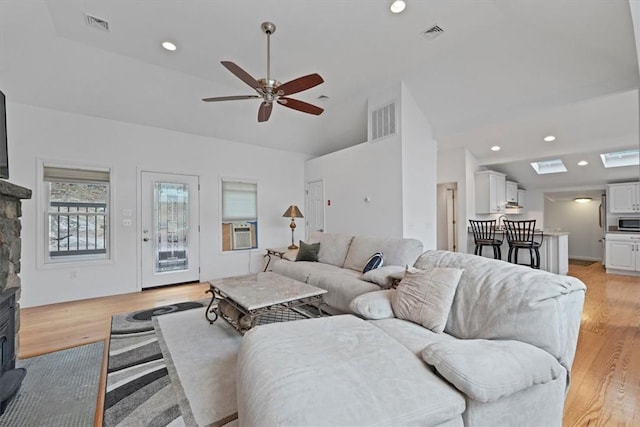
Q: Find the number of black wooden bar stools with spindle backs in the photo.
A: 2